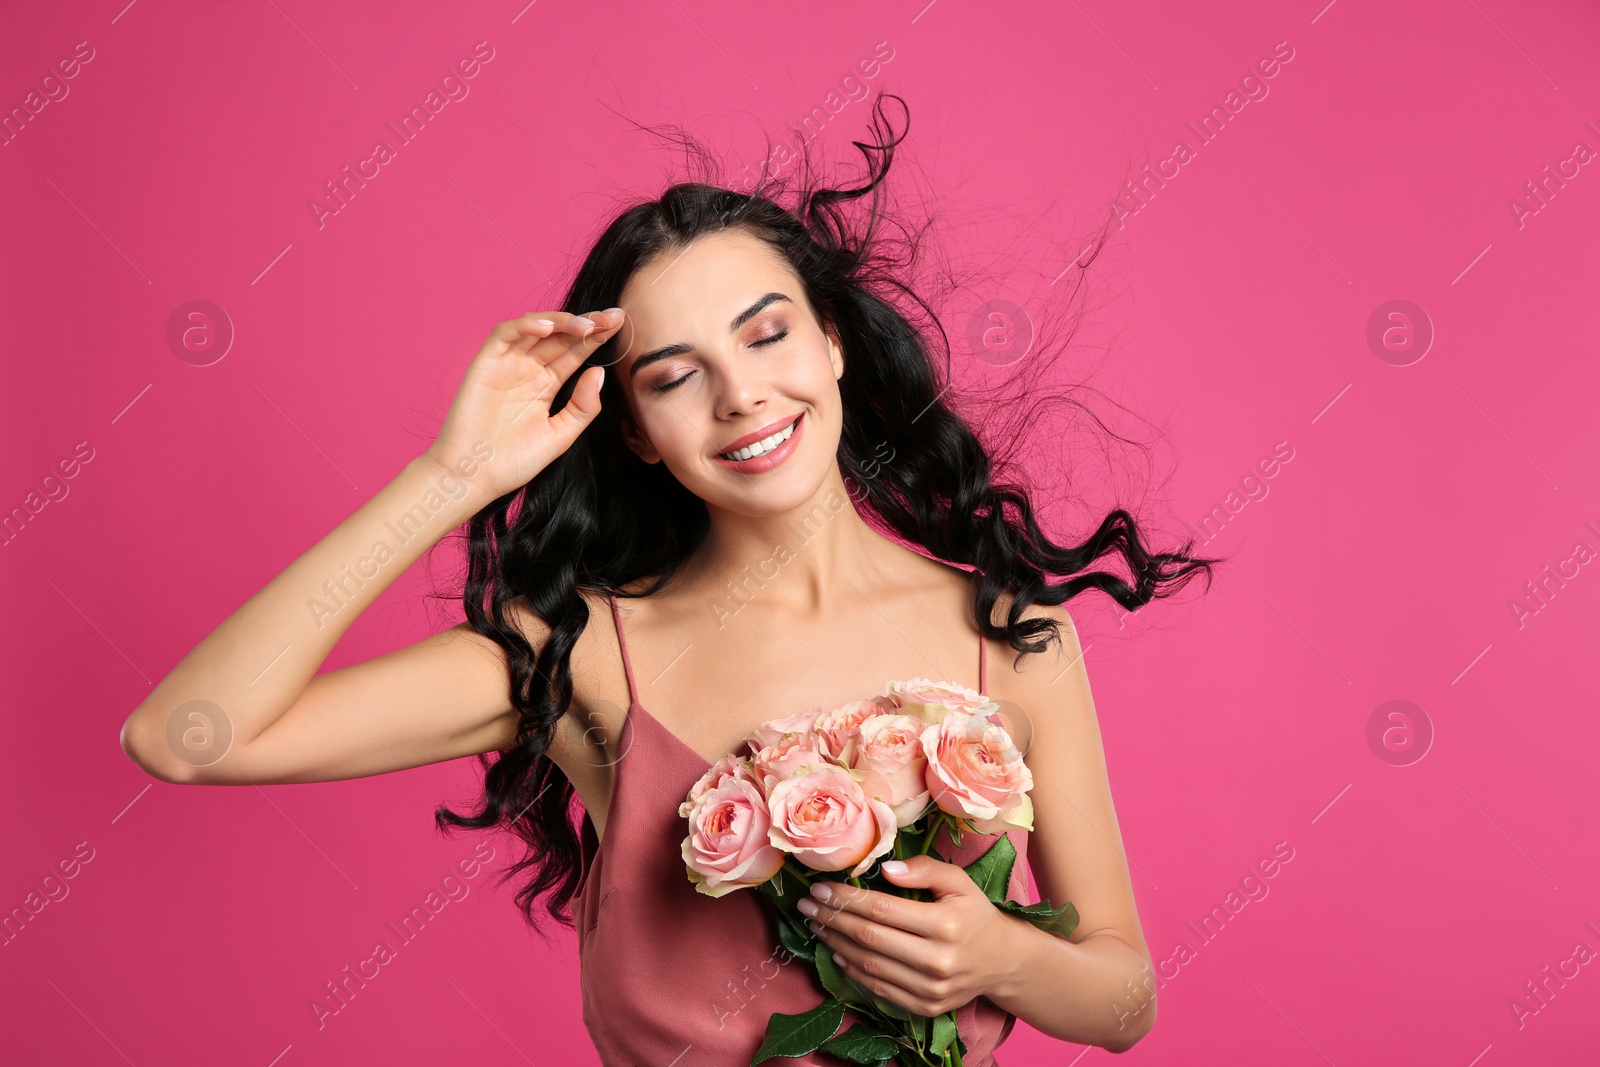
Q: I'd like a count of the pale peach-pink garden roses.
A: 9